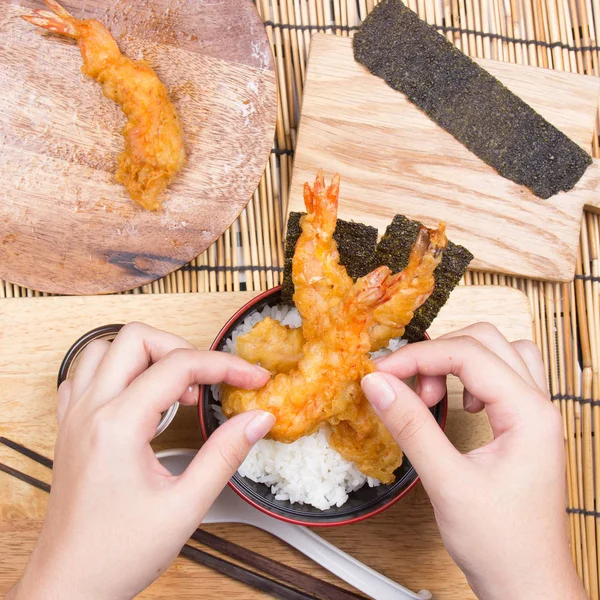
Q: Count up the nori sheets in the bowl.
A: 2